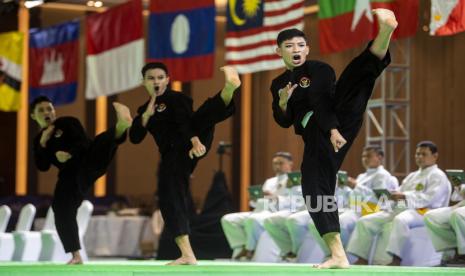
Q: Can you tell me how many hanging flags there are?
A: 7